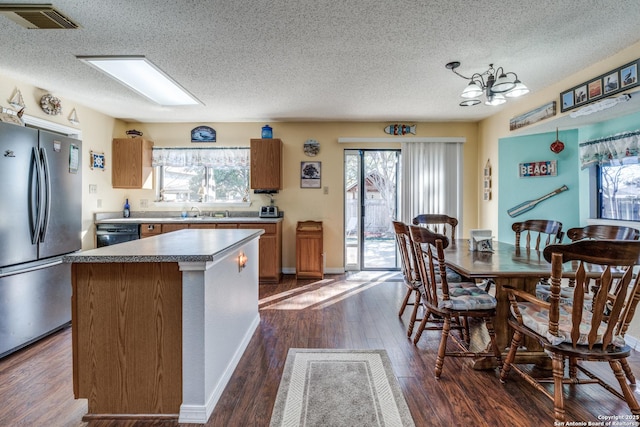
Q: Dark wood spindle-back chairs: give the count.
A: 6